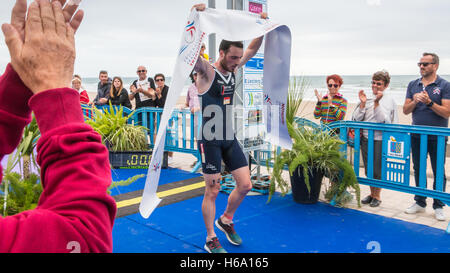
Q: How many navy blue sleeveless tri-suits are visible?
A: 1